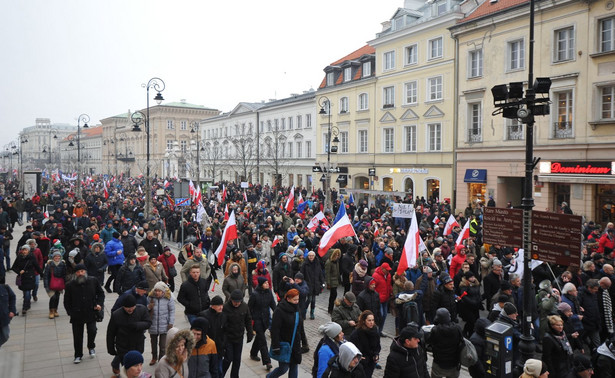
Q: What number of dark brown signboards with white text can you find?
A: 2